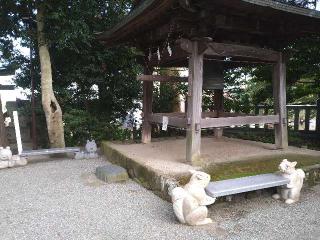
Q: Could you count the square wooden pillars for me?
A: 4